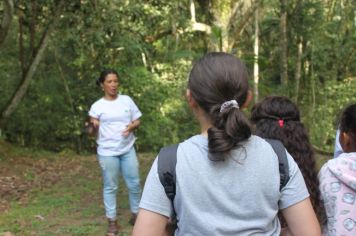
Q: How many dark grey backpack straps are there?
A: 2